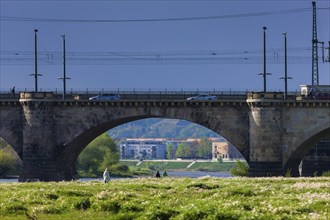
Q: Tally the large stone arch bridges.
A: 1